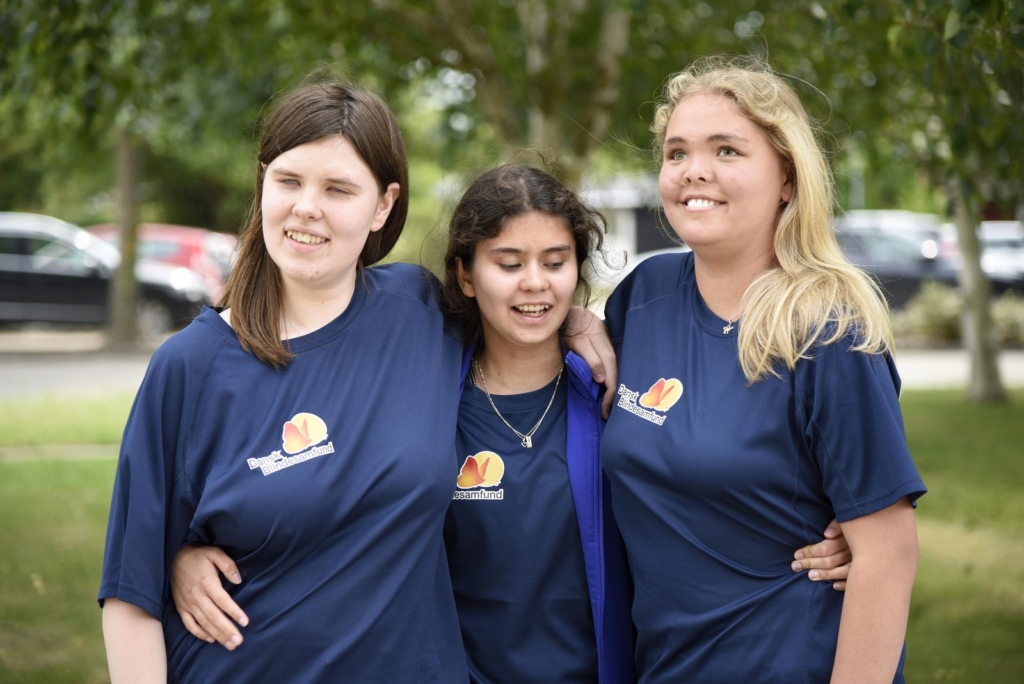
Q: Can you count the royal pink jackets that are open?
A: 0